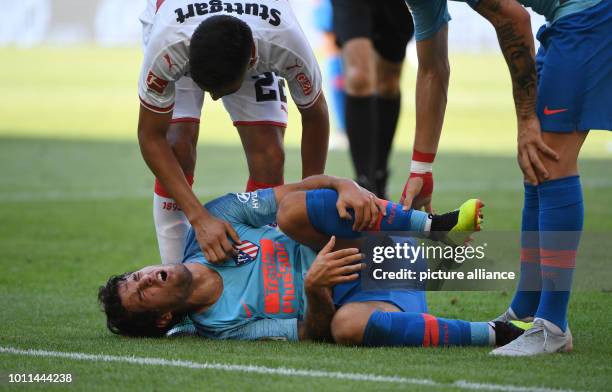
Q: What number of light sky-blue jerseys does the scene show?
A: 2